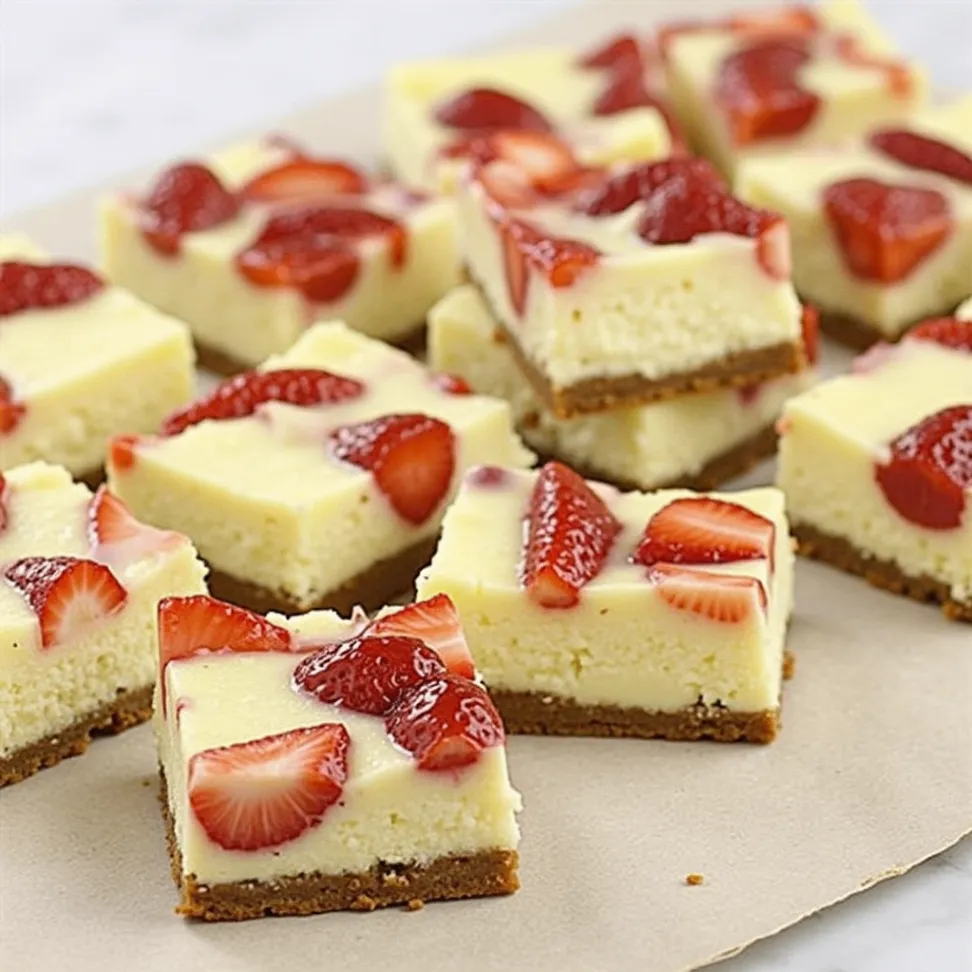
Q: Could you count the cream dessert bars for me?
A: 12